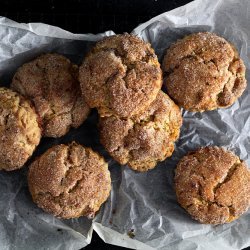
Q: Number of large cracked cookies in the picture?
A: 7